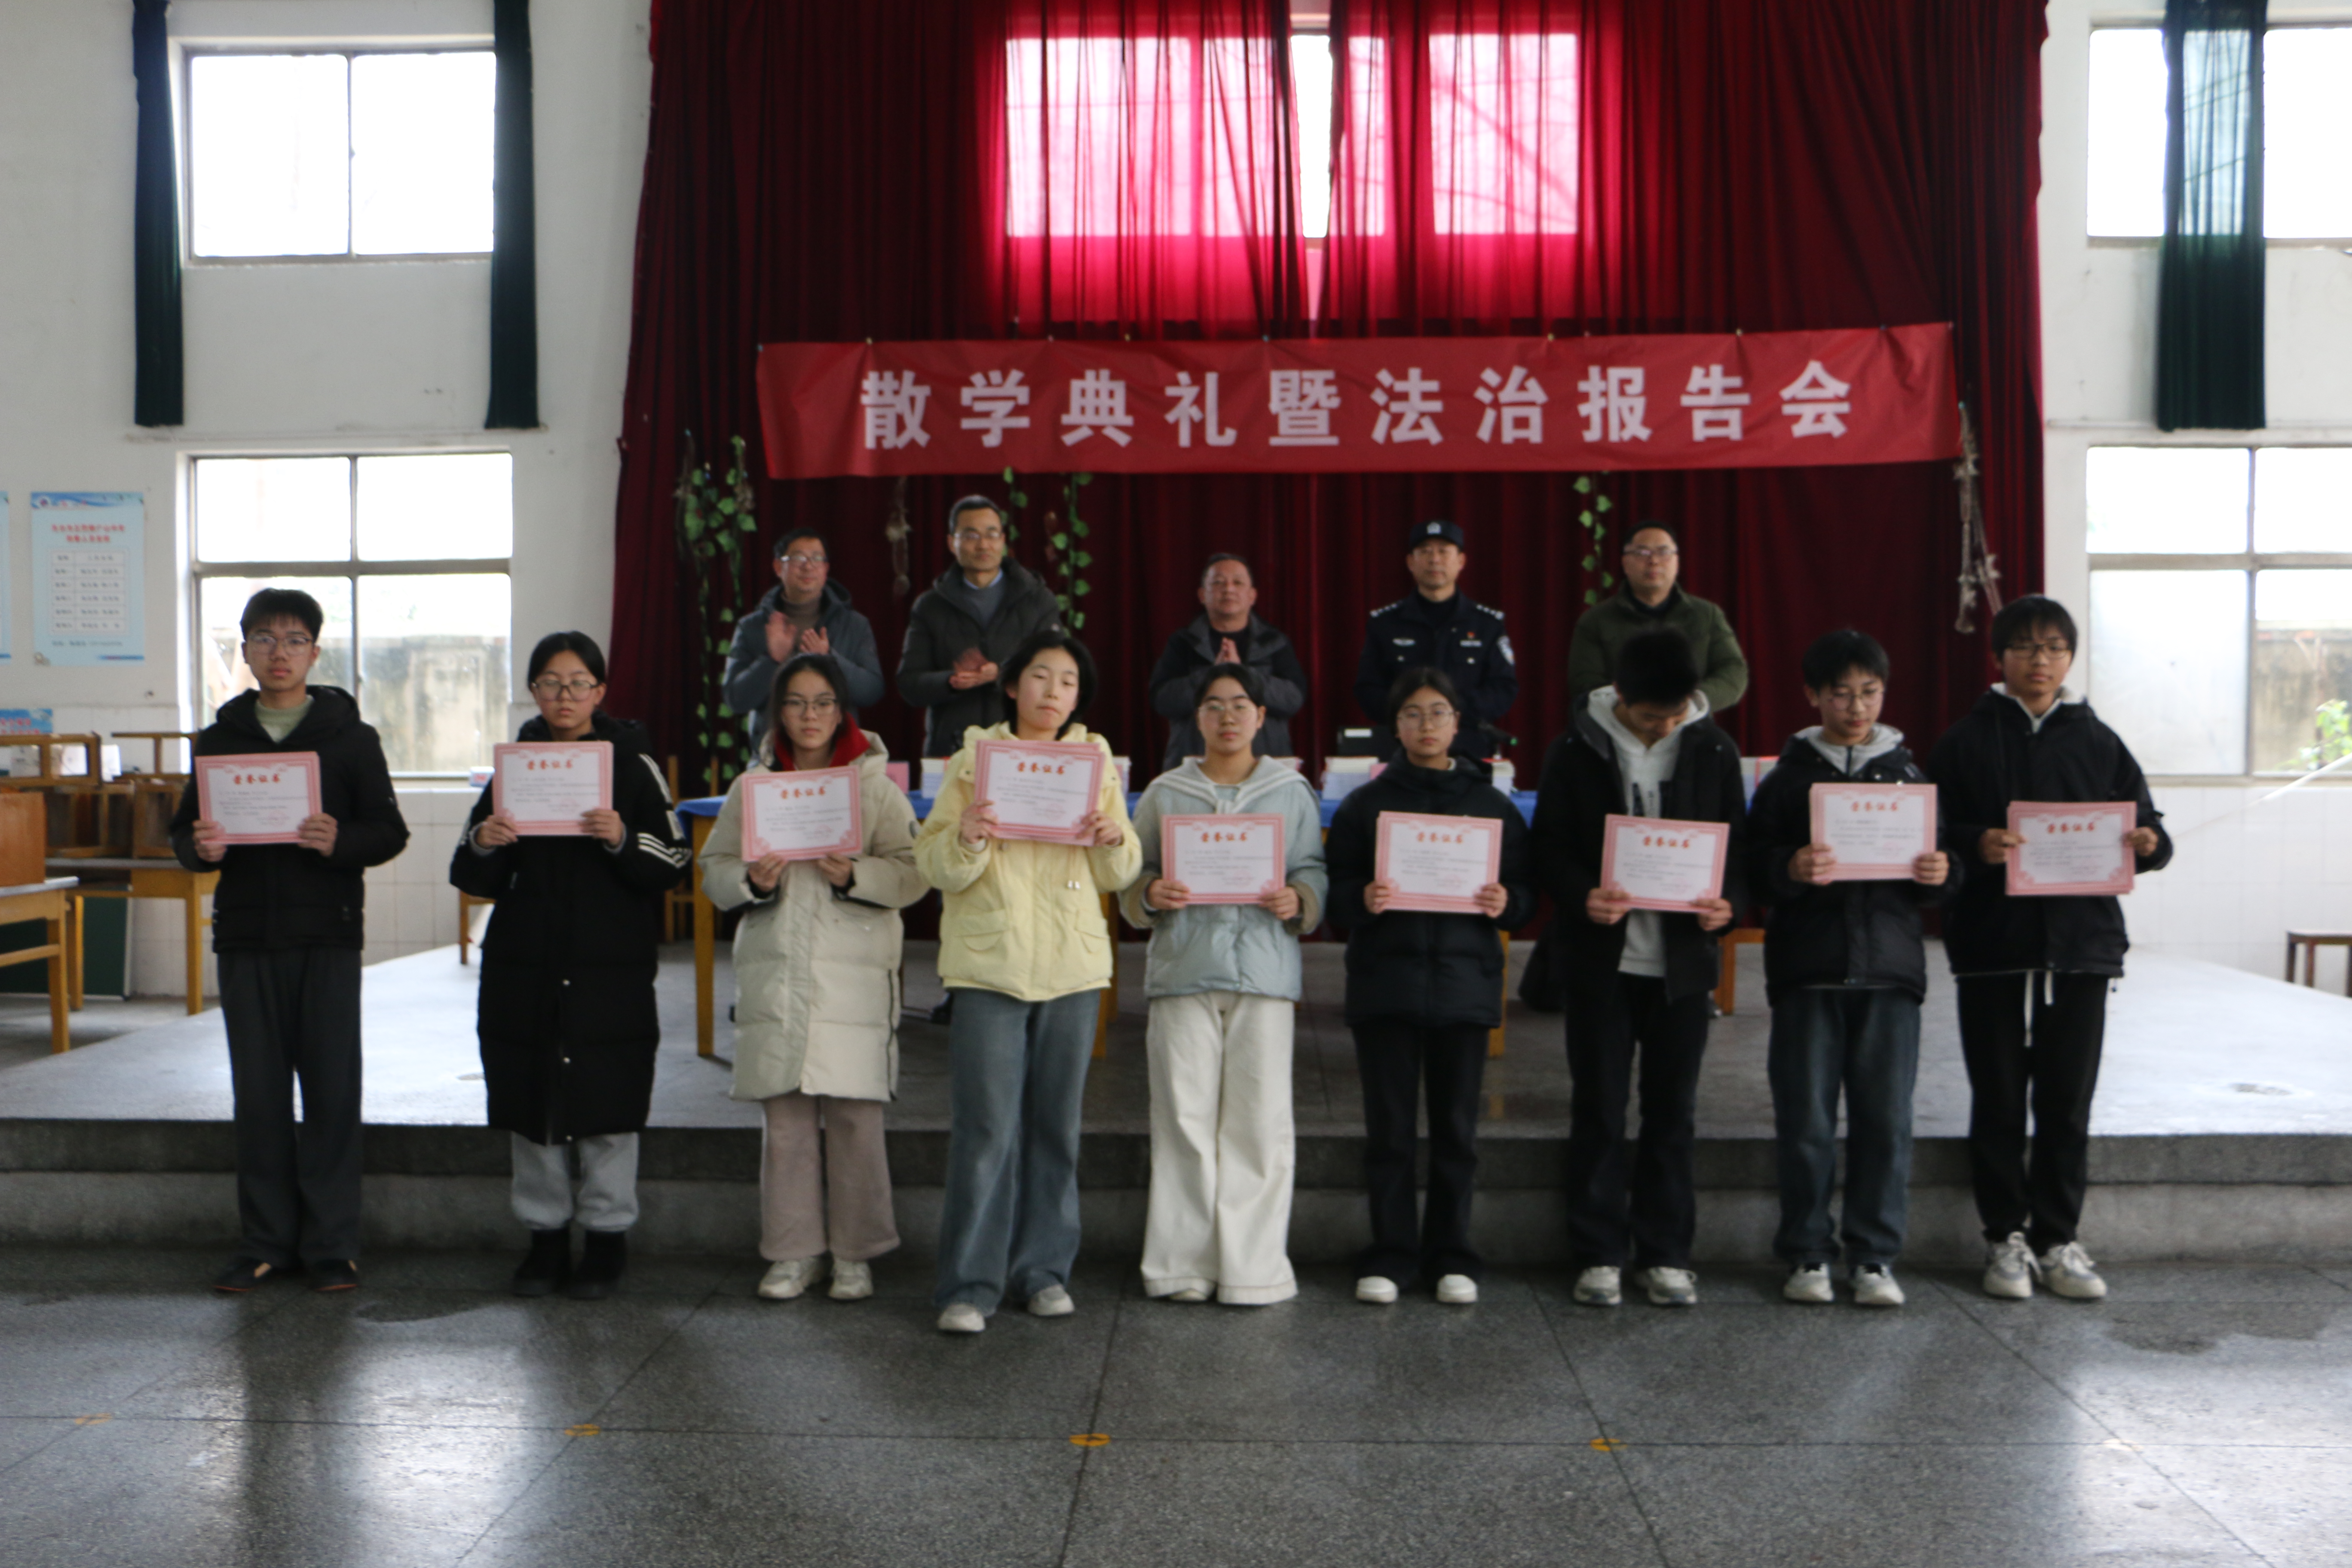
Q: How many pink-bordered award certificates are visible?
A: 9